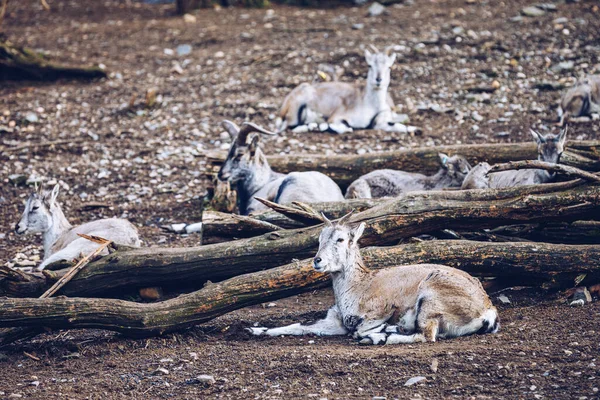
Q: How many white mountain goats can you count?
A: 7